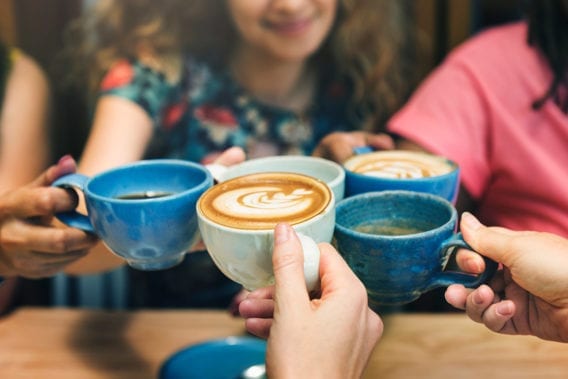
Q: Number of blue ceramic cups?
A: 3